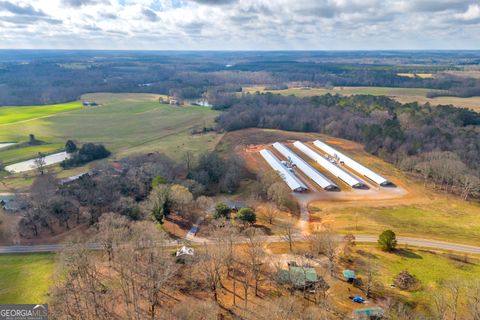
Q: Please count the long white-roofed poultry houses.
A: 4